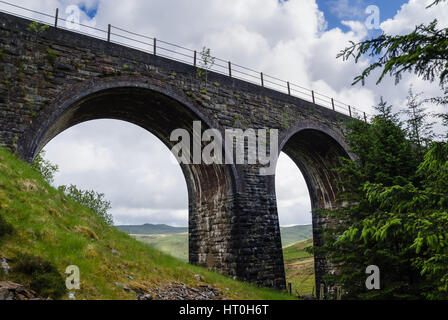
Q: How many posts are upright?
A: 11